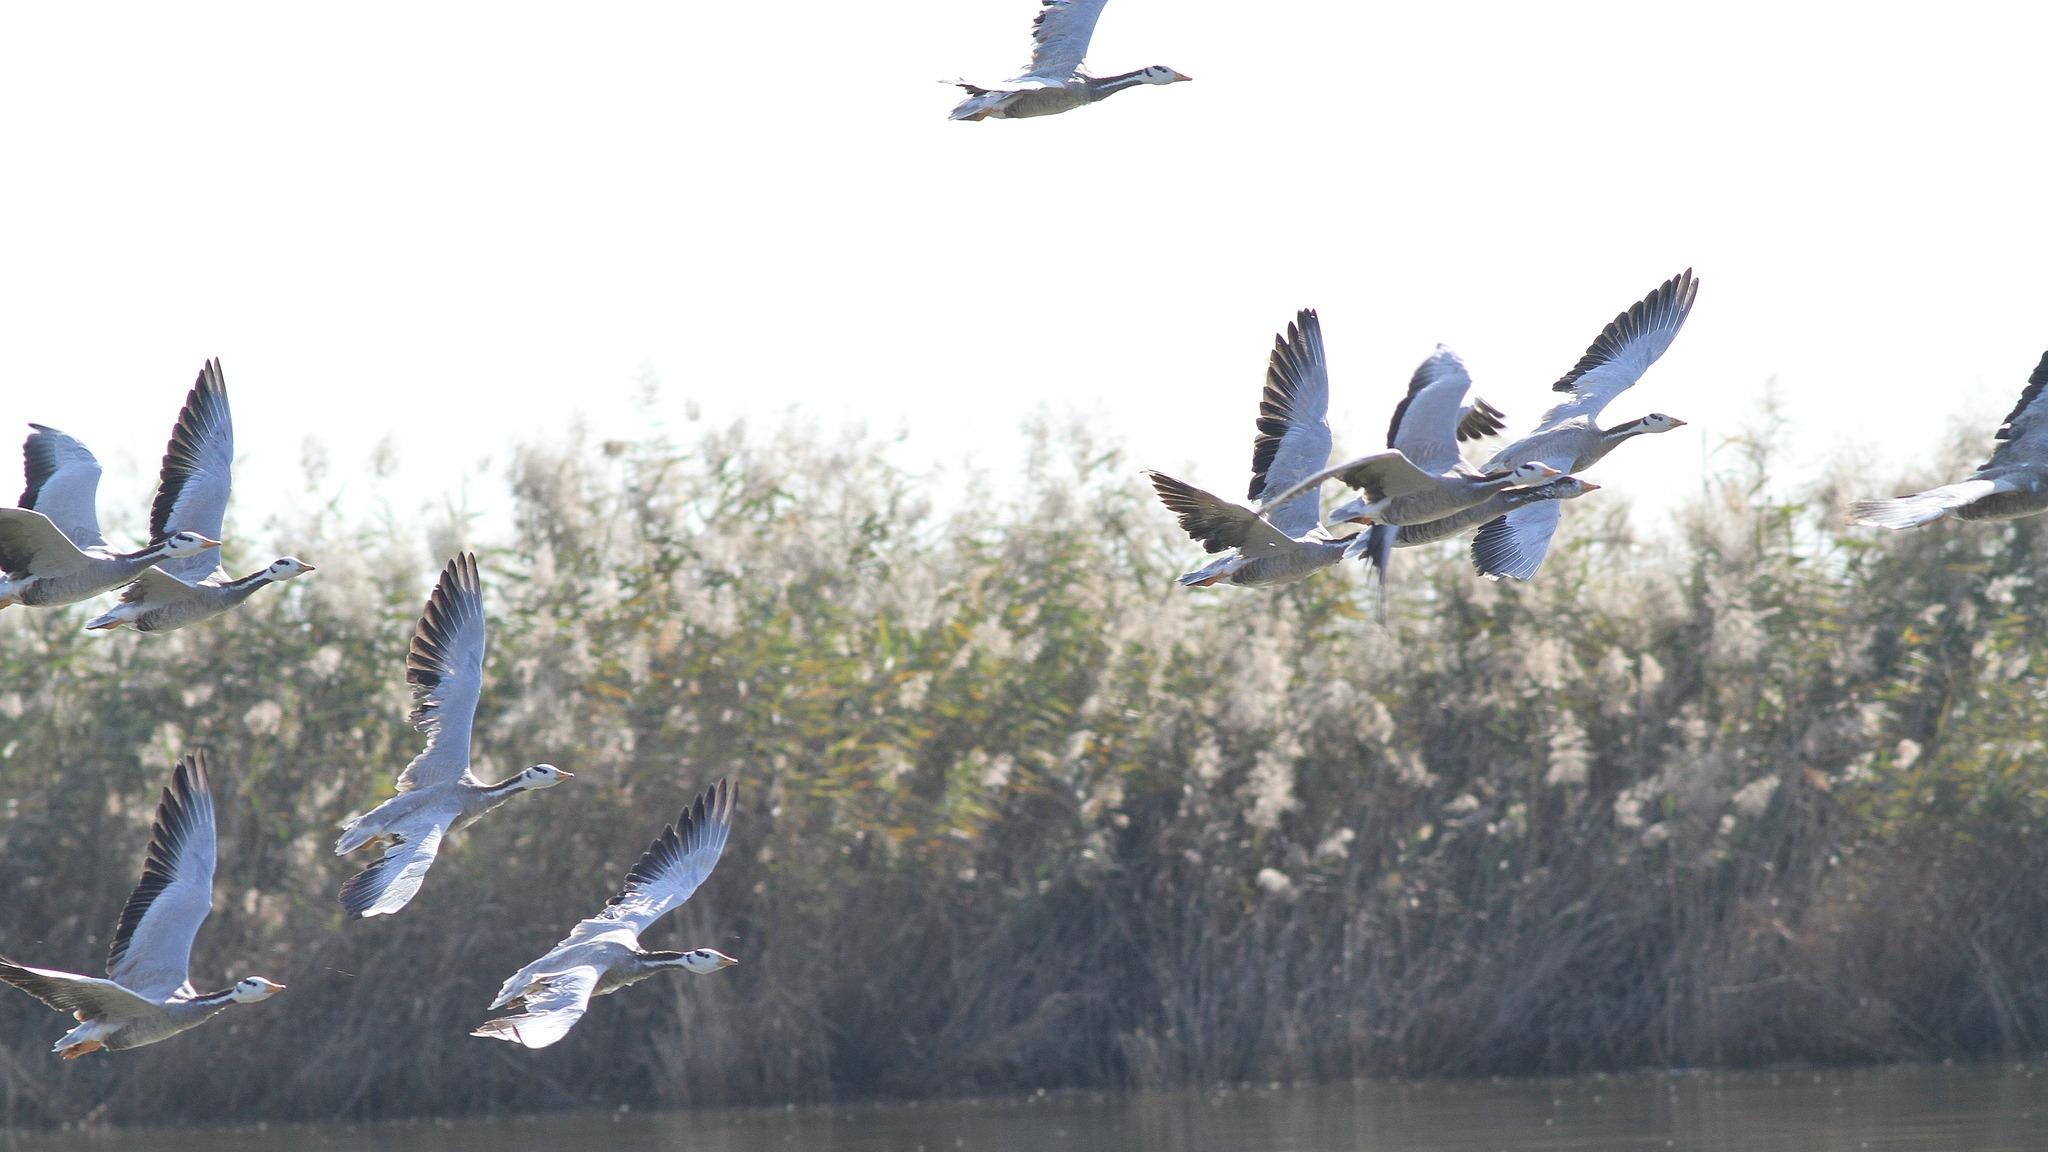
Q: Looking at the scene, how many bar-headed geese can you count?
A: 11